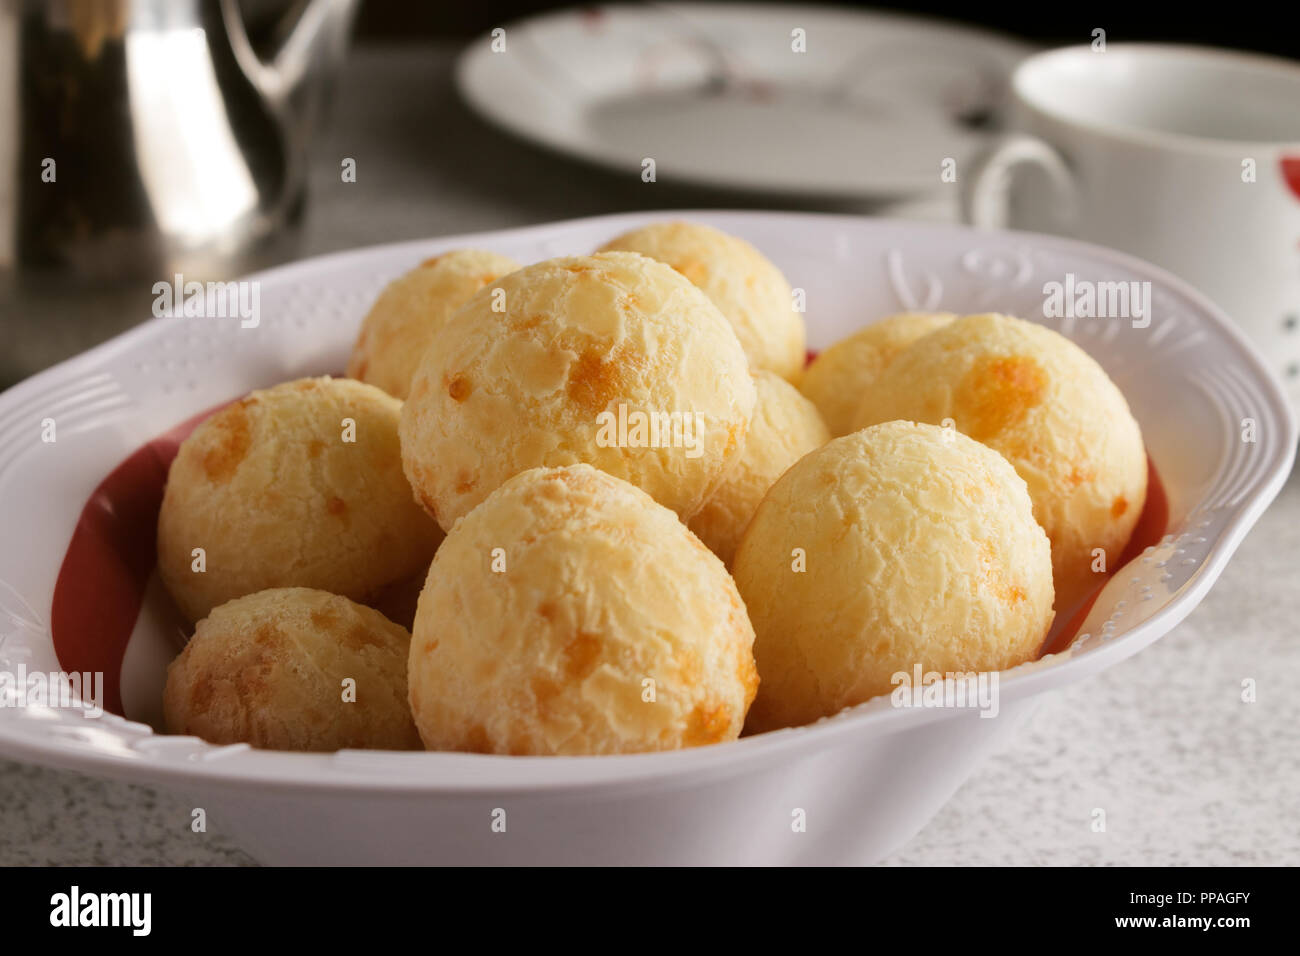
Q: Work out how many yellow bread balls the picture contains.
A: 10